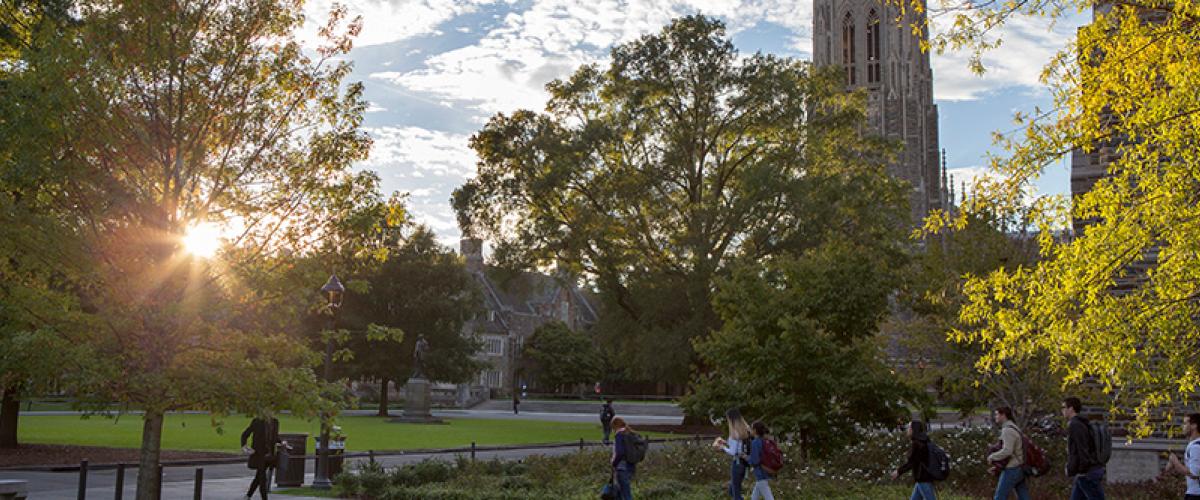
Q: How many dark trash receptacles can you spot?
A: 2